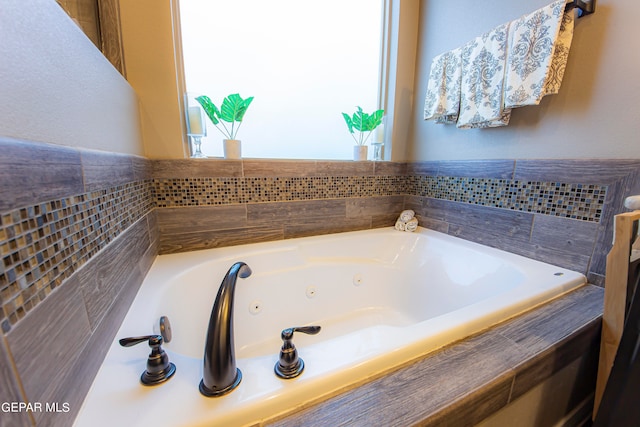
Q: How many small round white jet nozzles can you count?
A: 3